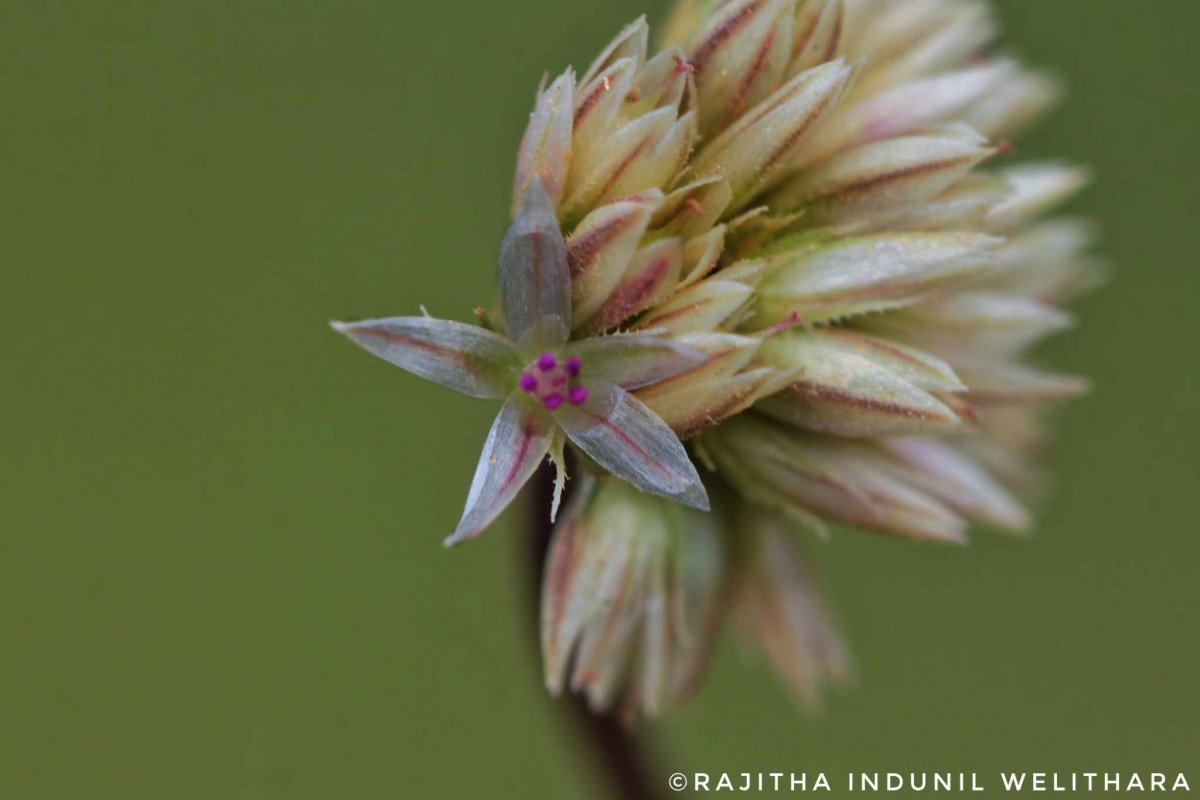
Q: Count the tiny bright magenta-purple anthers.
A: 5